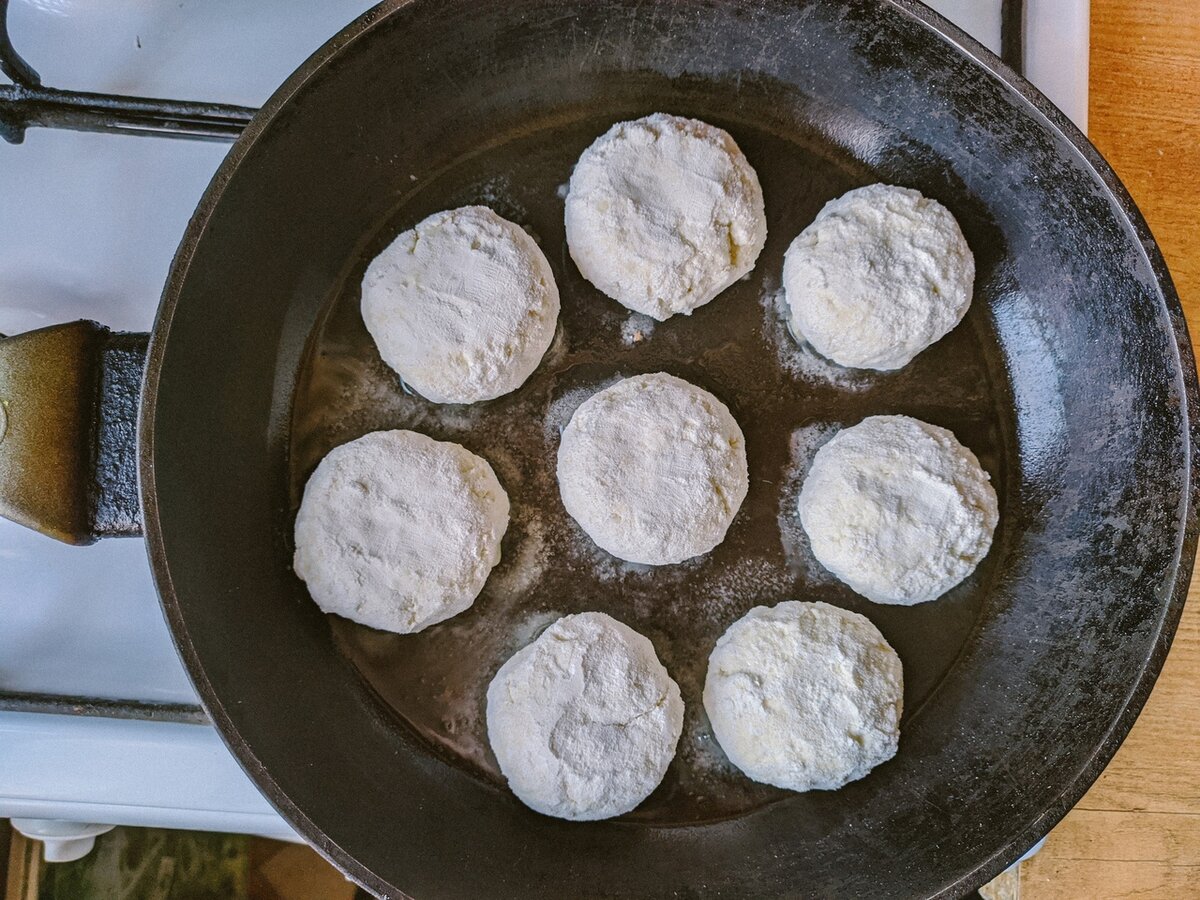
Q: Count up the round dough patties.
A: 8